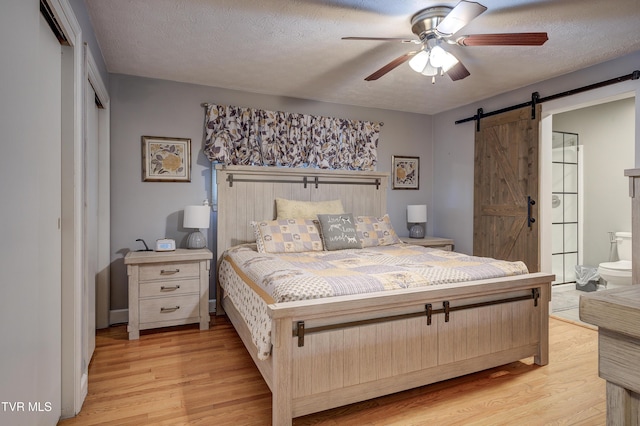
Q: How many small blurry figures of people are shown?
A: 0